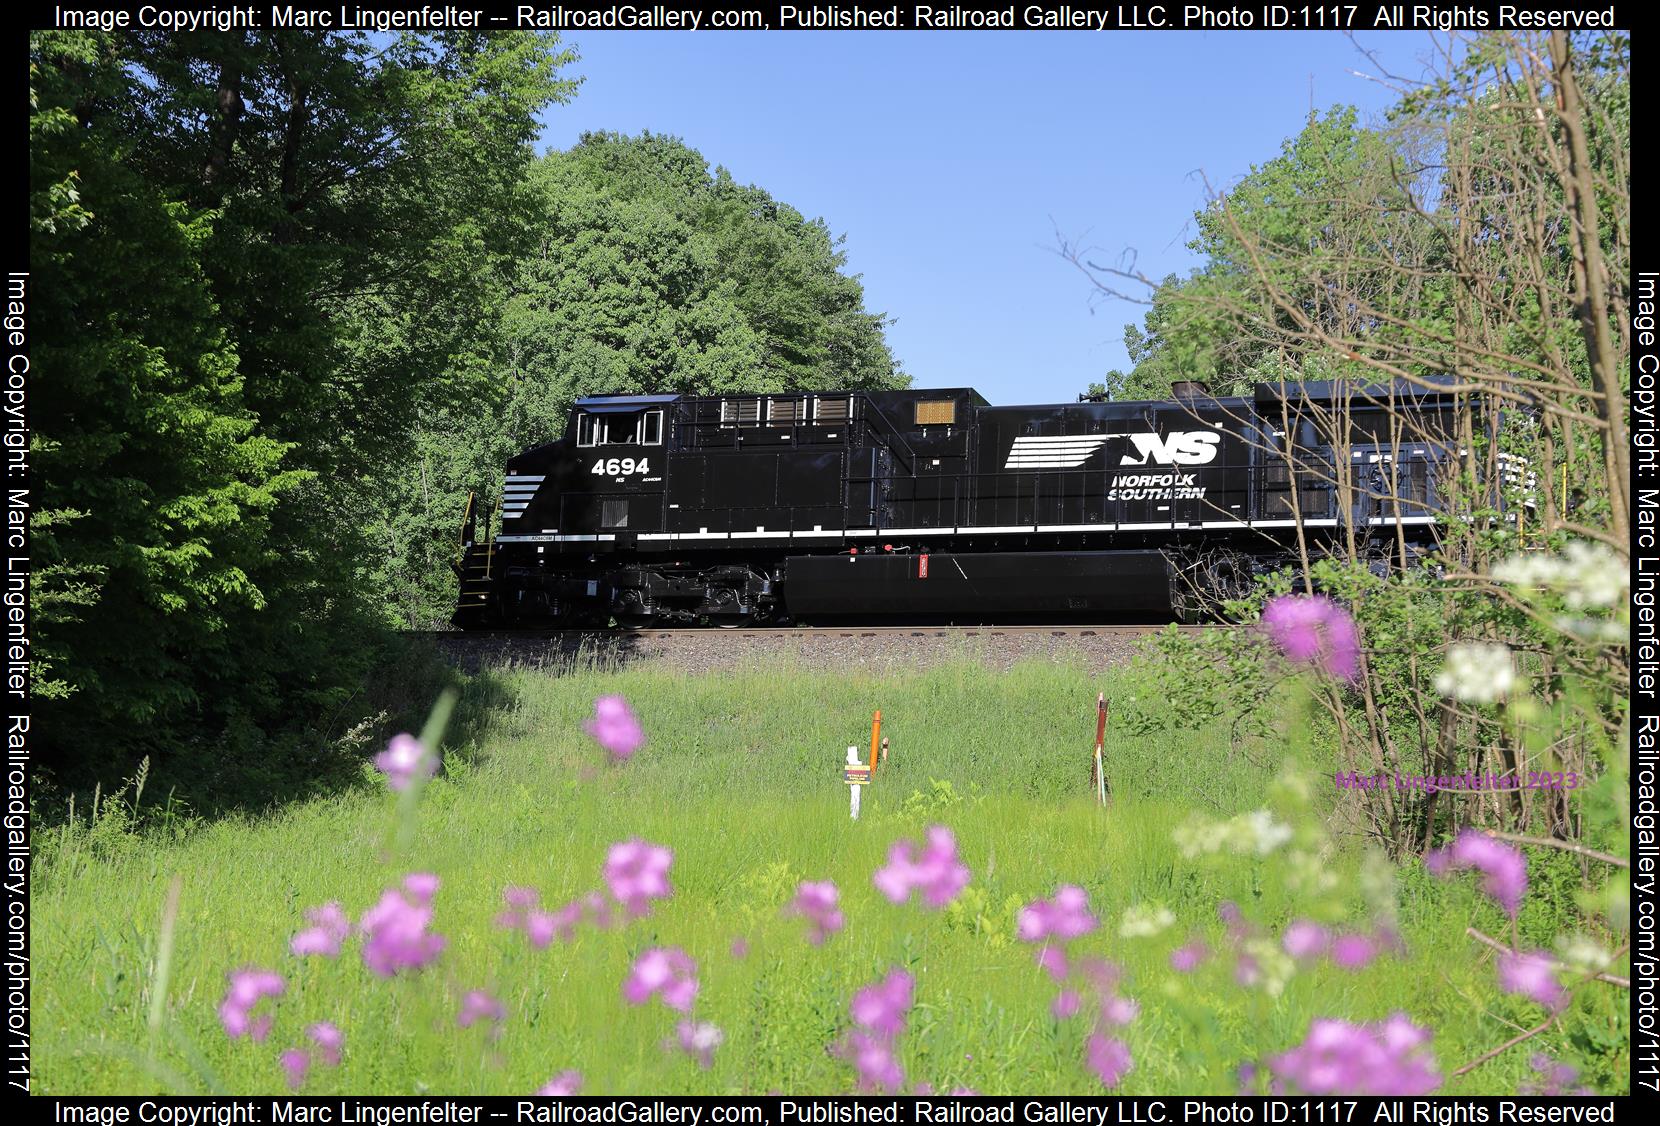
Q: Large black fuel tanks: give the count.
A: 1